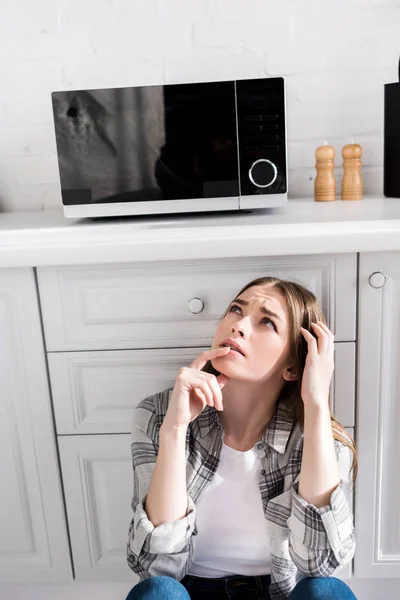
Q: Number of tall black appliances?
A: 1